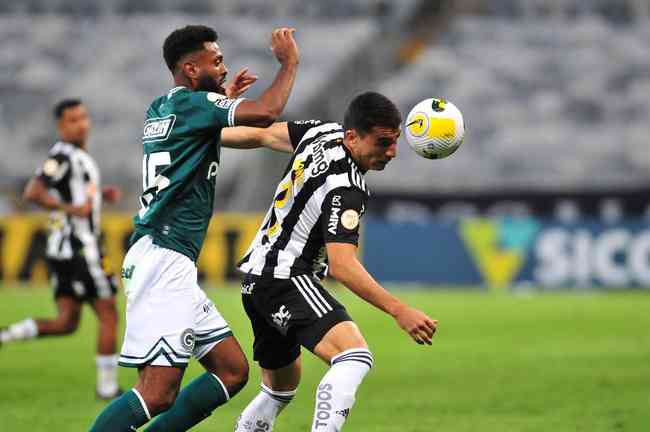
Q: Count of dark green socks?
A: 2